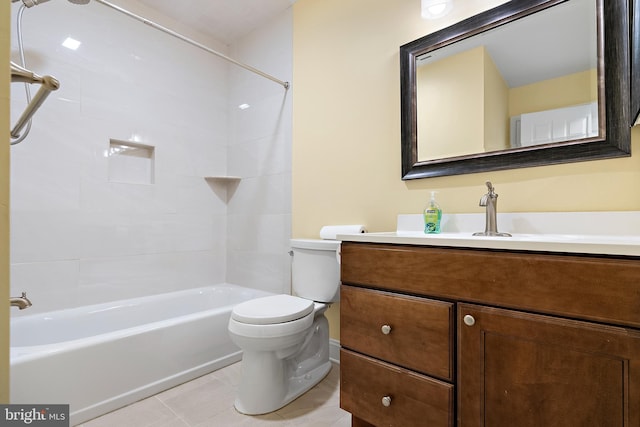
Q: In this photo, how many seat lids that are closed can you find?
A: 1